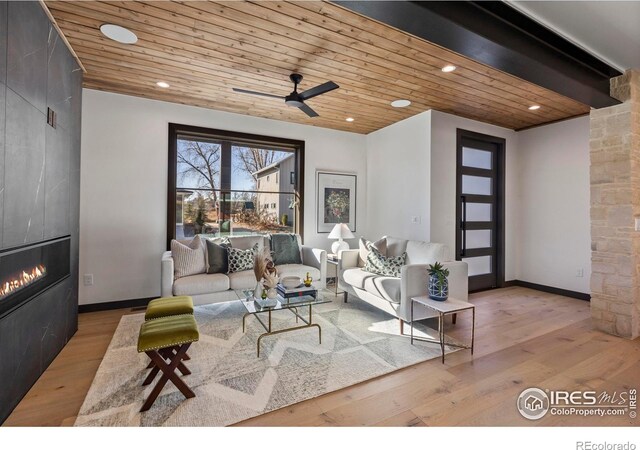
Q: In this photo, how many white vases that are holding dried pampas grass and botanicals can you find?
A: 2